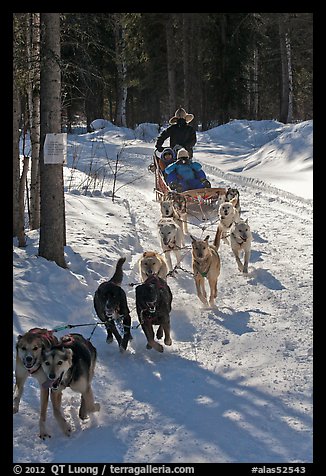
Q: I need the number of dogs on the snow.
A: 12